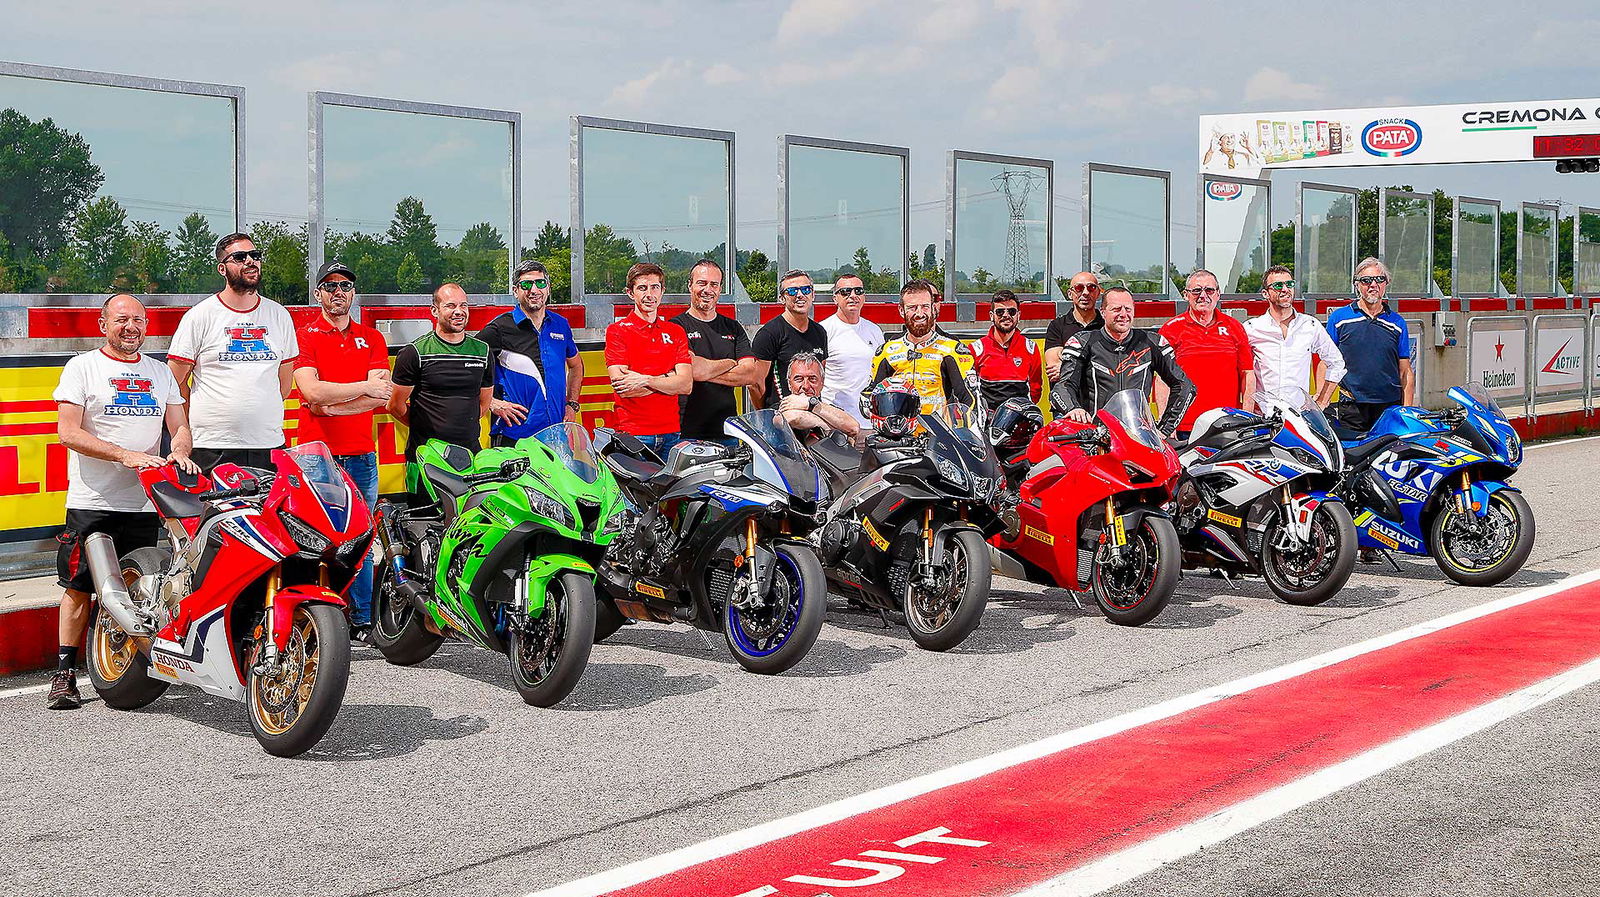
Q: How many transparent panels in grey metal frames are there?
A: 12